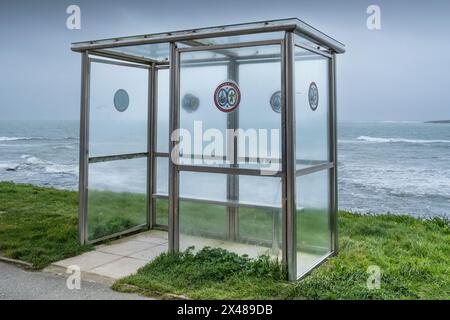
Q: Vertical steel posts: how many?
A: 6